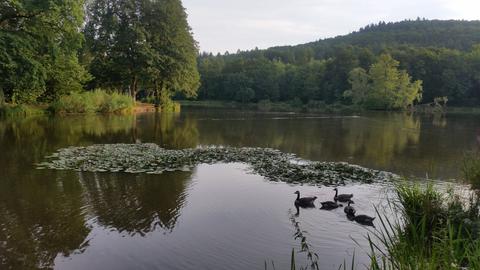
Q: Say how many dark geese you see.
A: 5